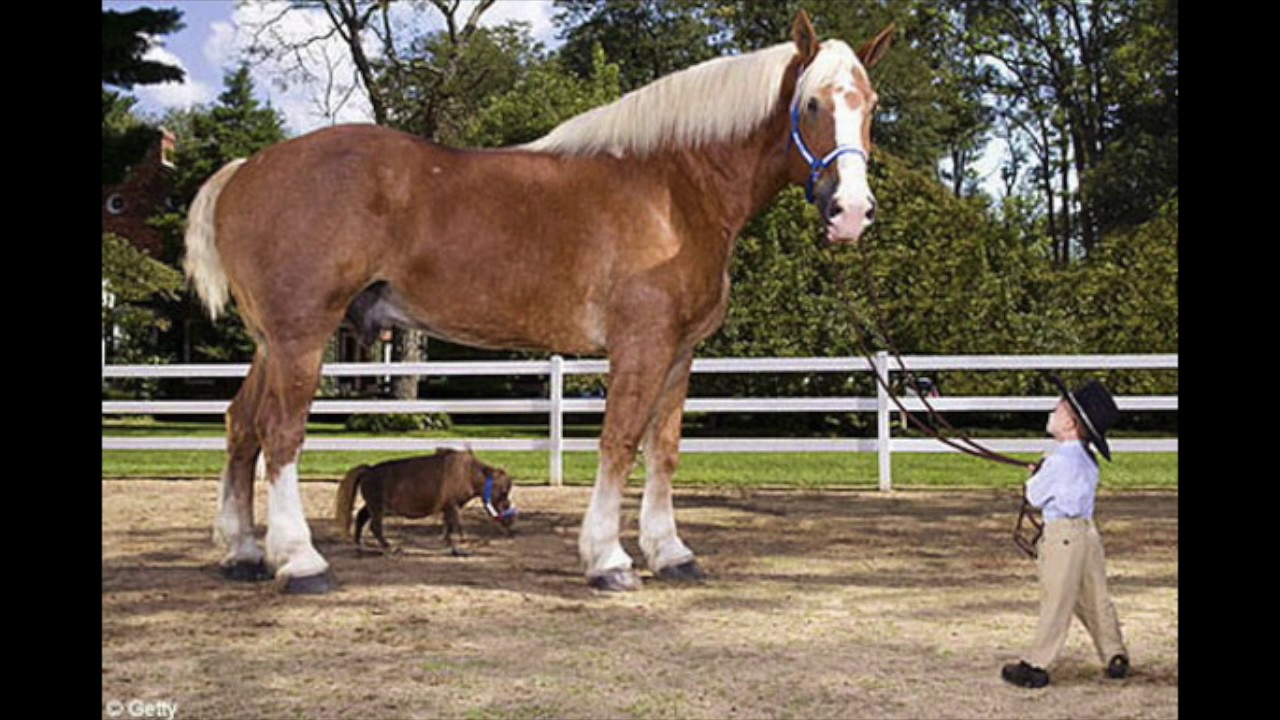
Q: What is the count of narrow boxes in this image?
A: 0